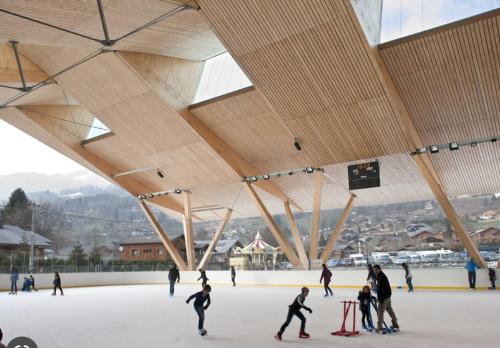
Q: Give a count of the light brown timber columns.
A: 8